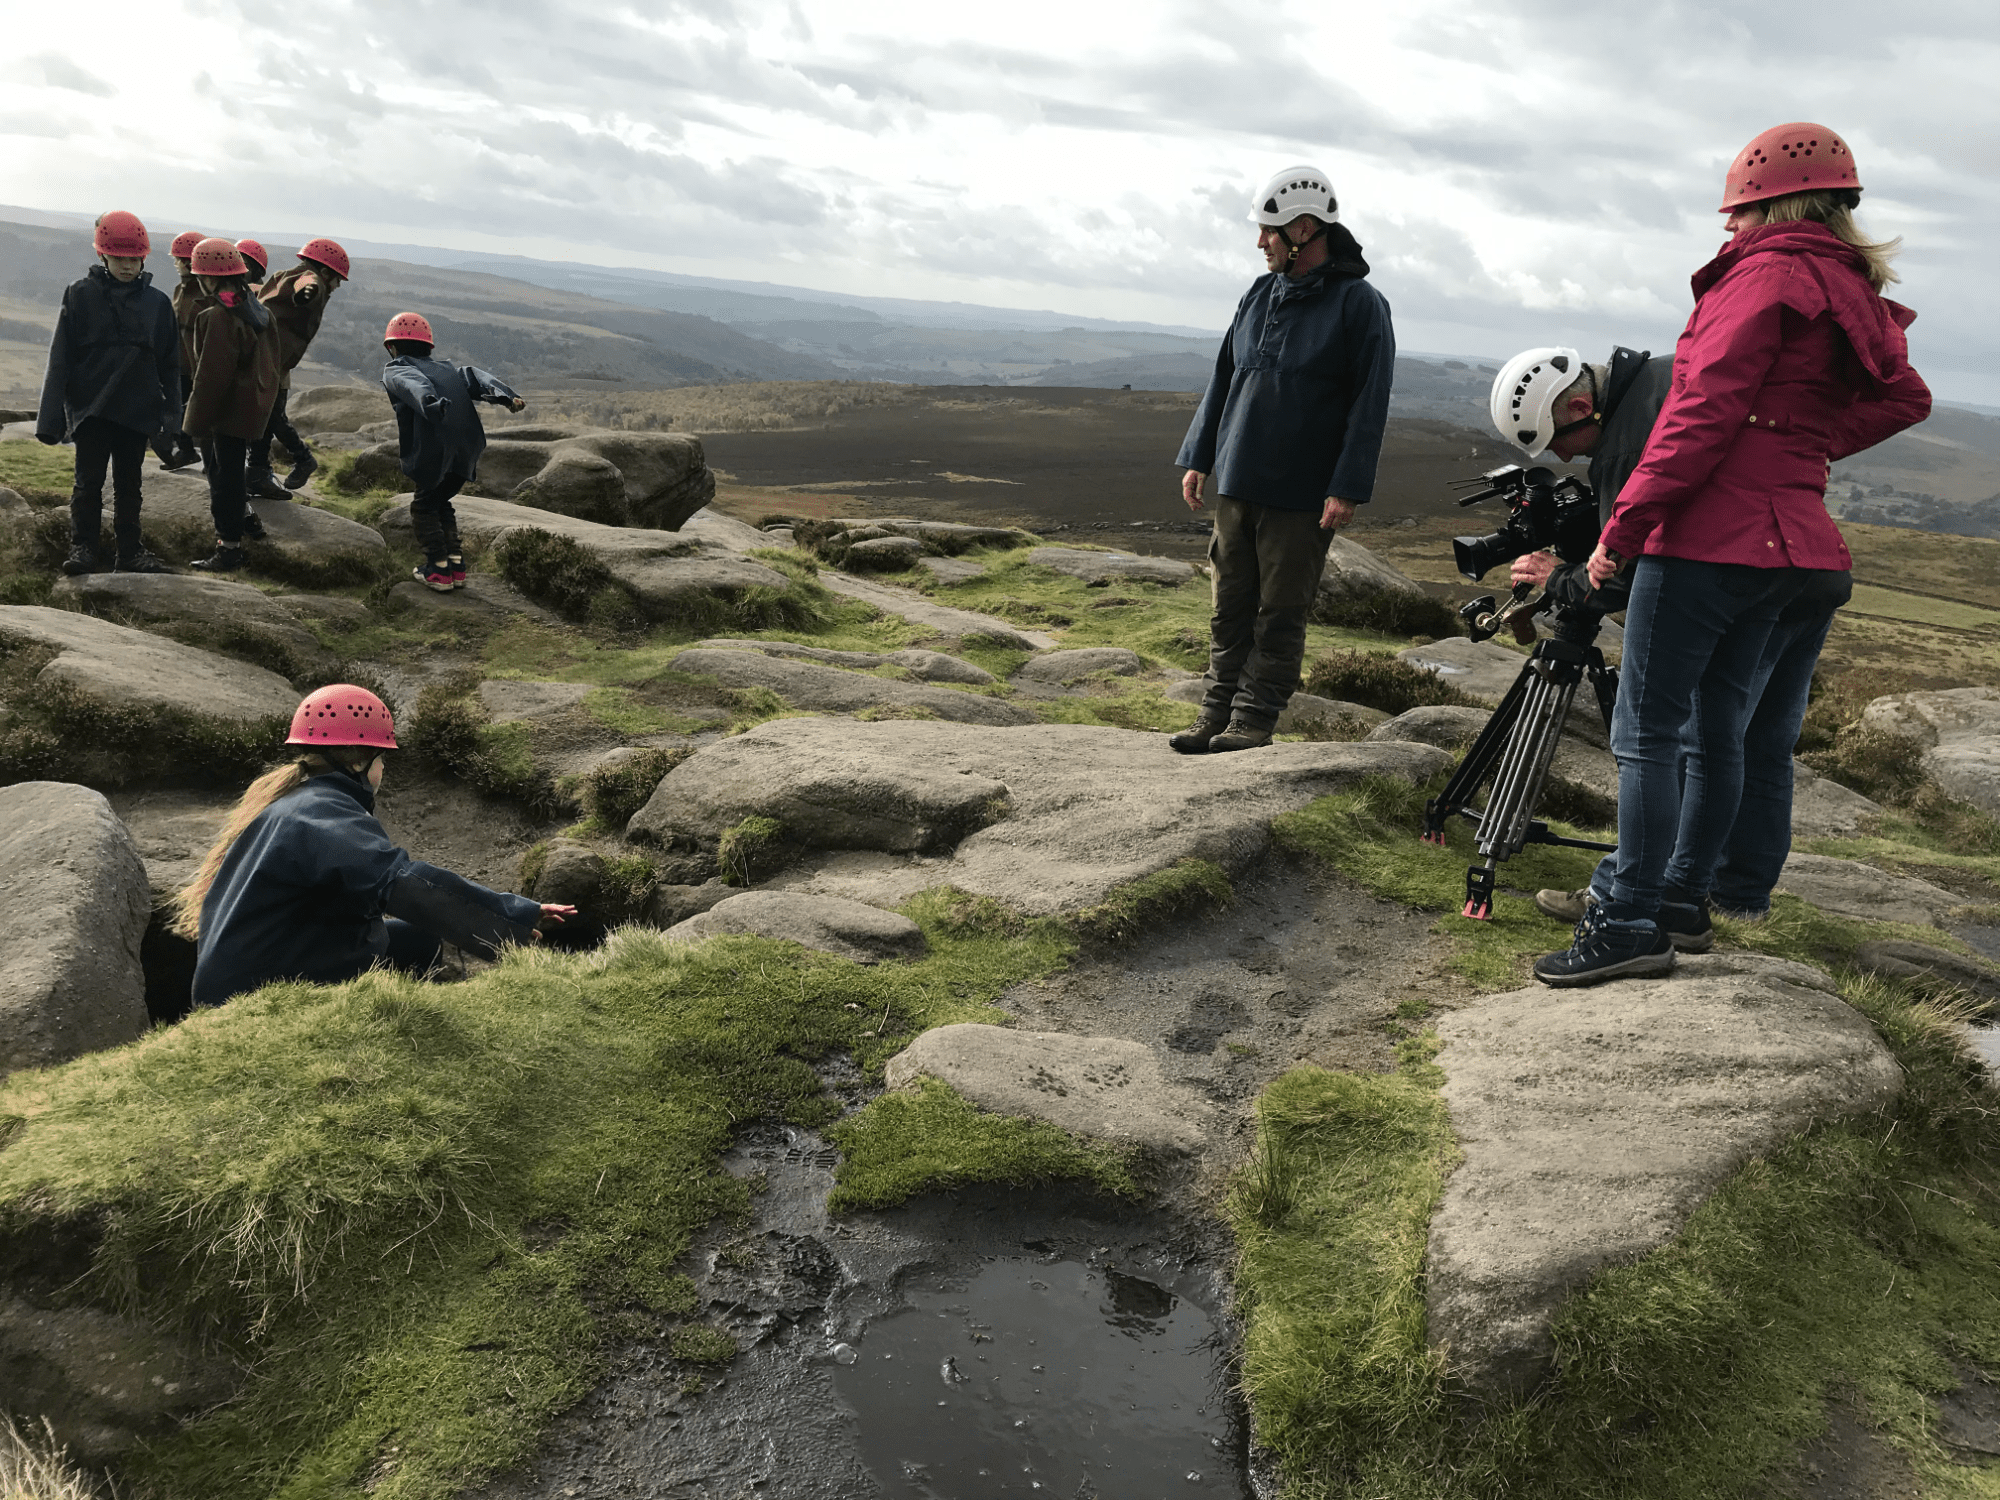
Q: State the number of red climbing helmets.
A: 8